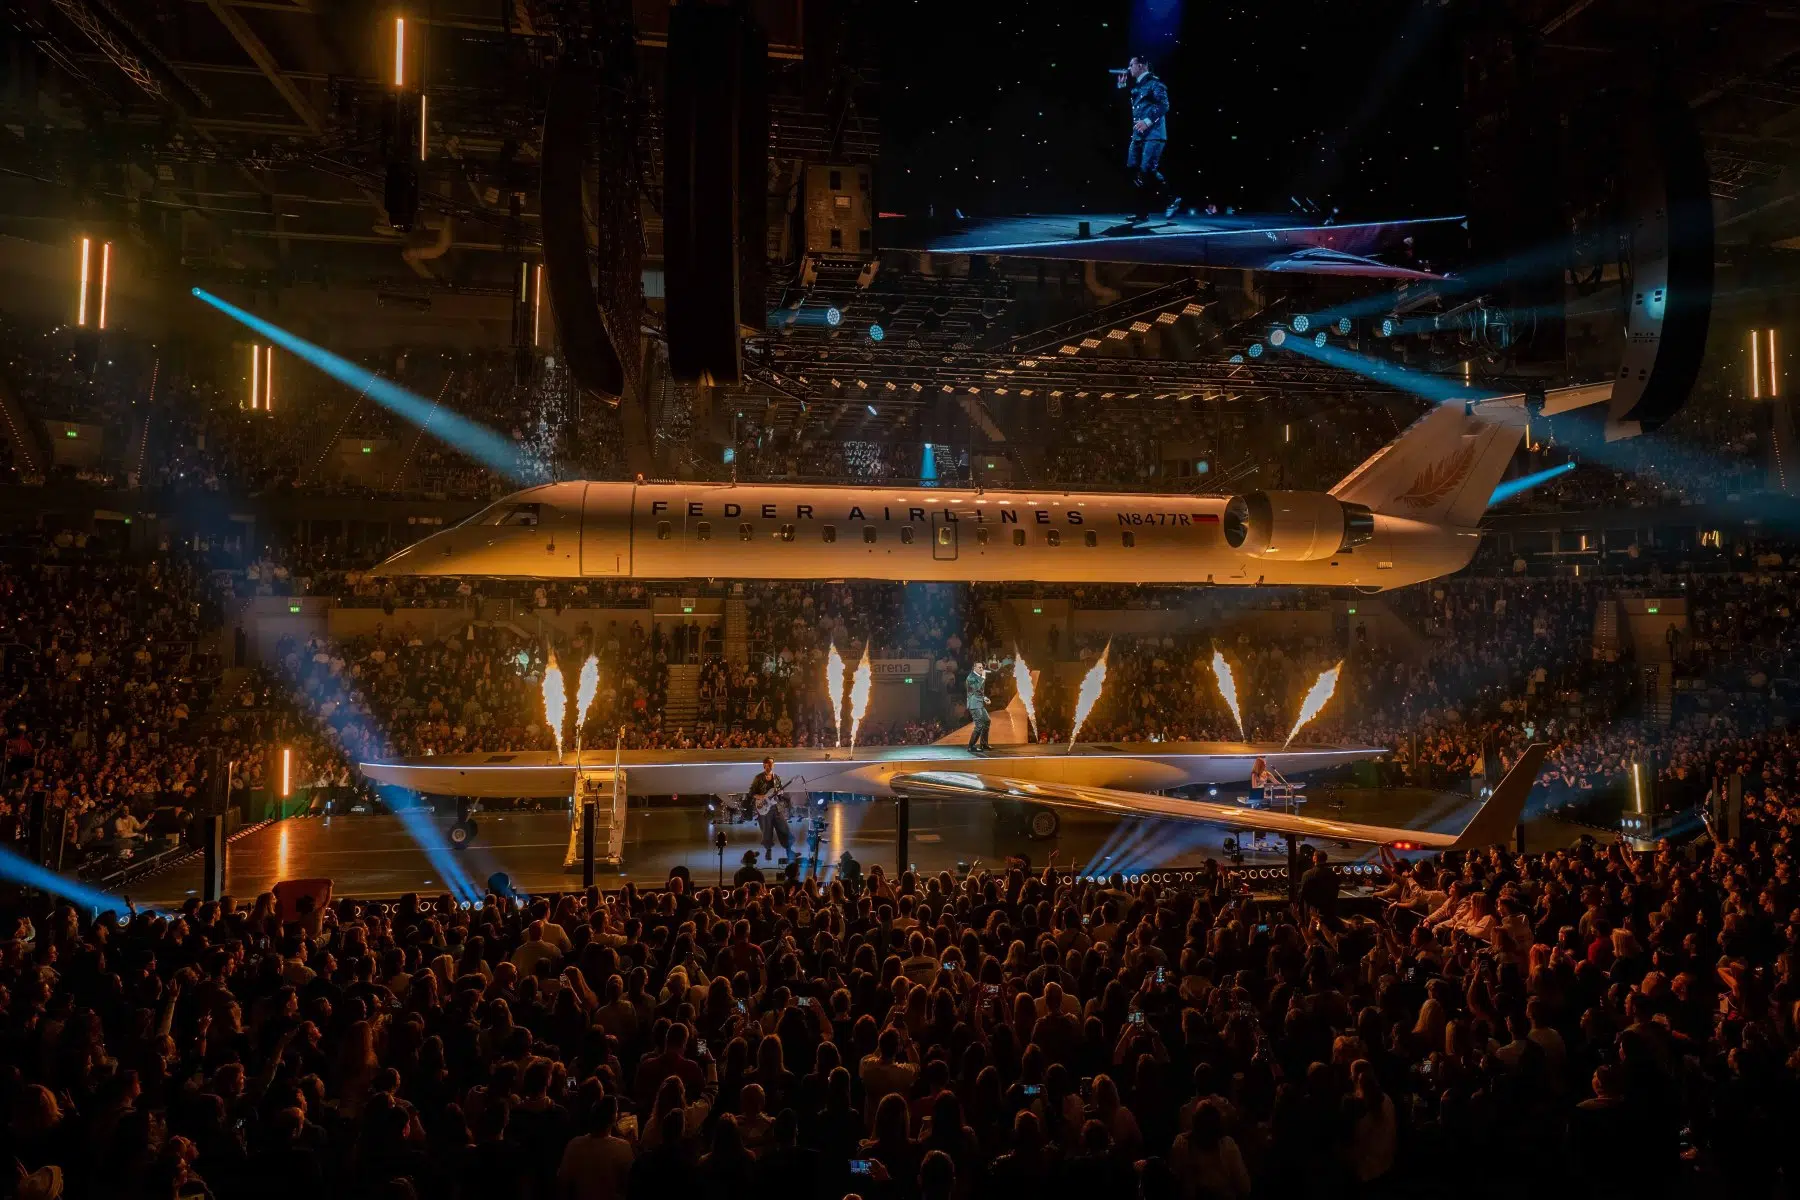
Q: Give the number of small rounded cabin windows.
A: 13